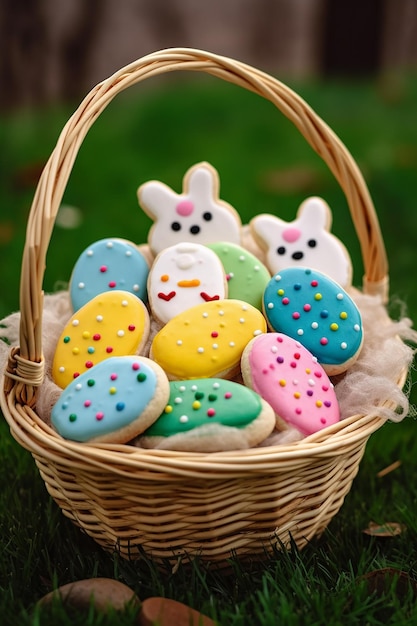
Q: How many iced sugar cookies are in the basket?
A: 11